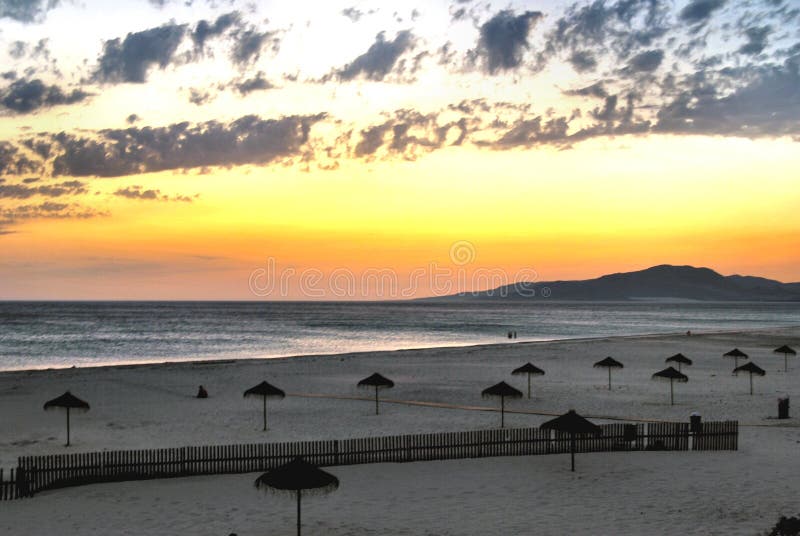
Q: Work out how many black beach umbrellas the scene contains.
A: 13